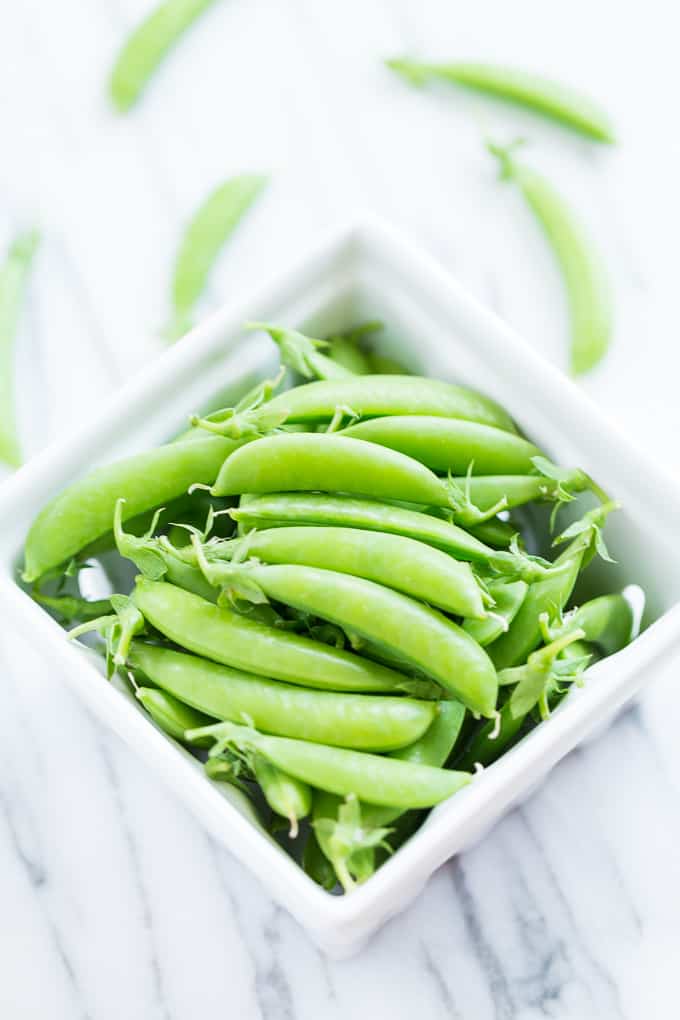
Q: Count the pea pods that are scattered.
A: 5